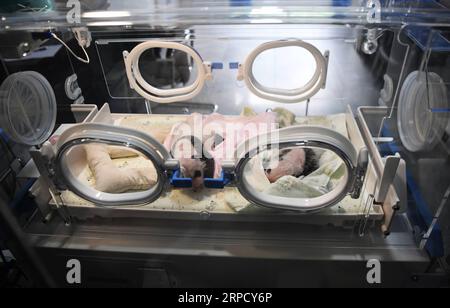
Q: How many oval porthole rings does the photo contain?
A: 4